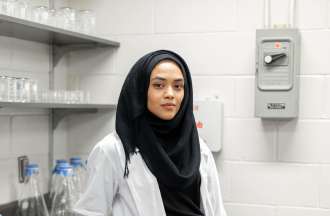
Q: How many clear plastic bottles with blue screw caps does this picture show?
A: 4